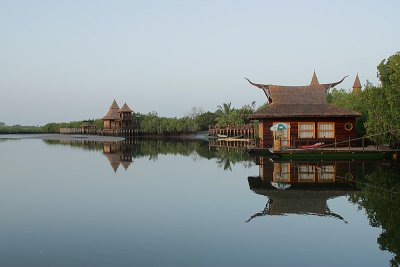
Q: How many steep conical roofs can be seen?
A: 4